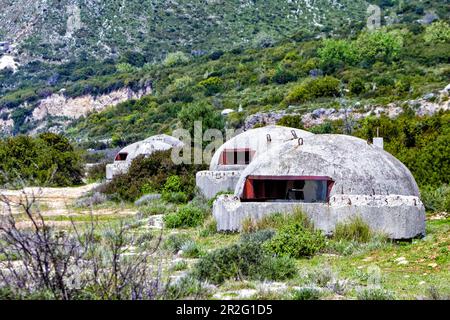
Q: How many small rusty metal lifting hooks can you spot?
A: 3